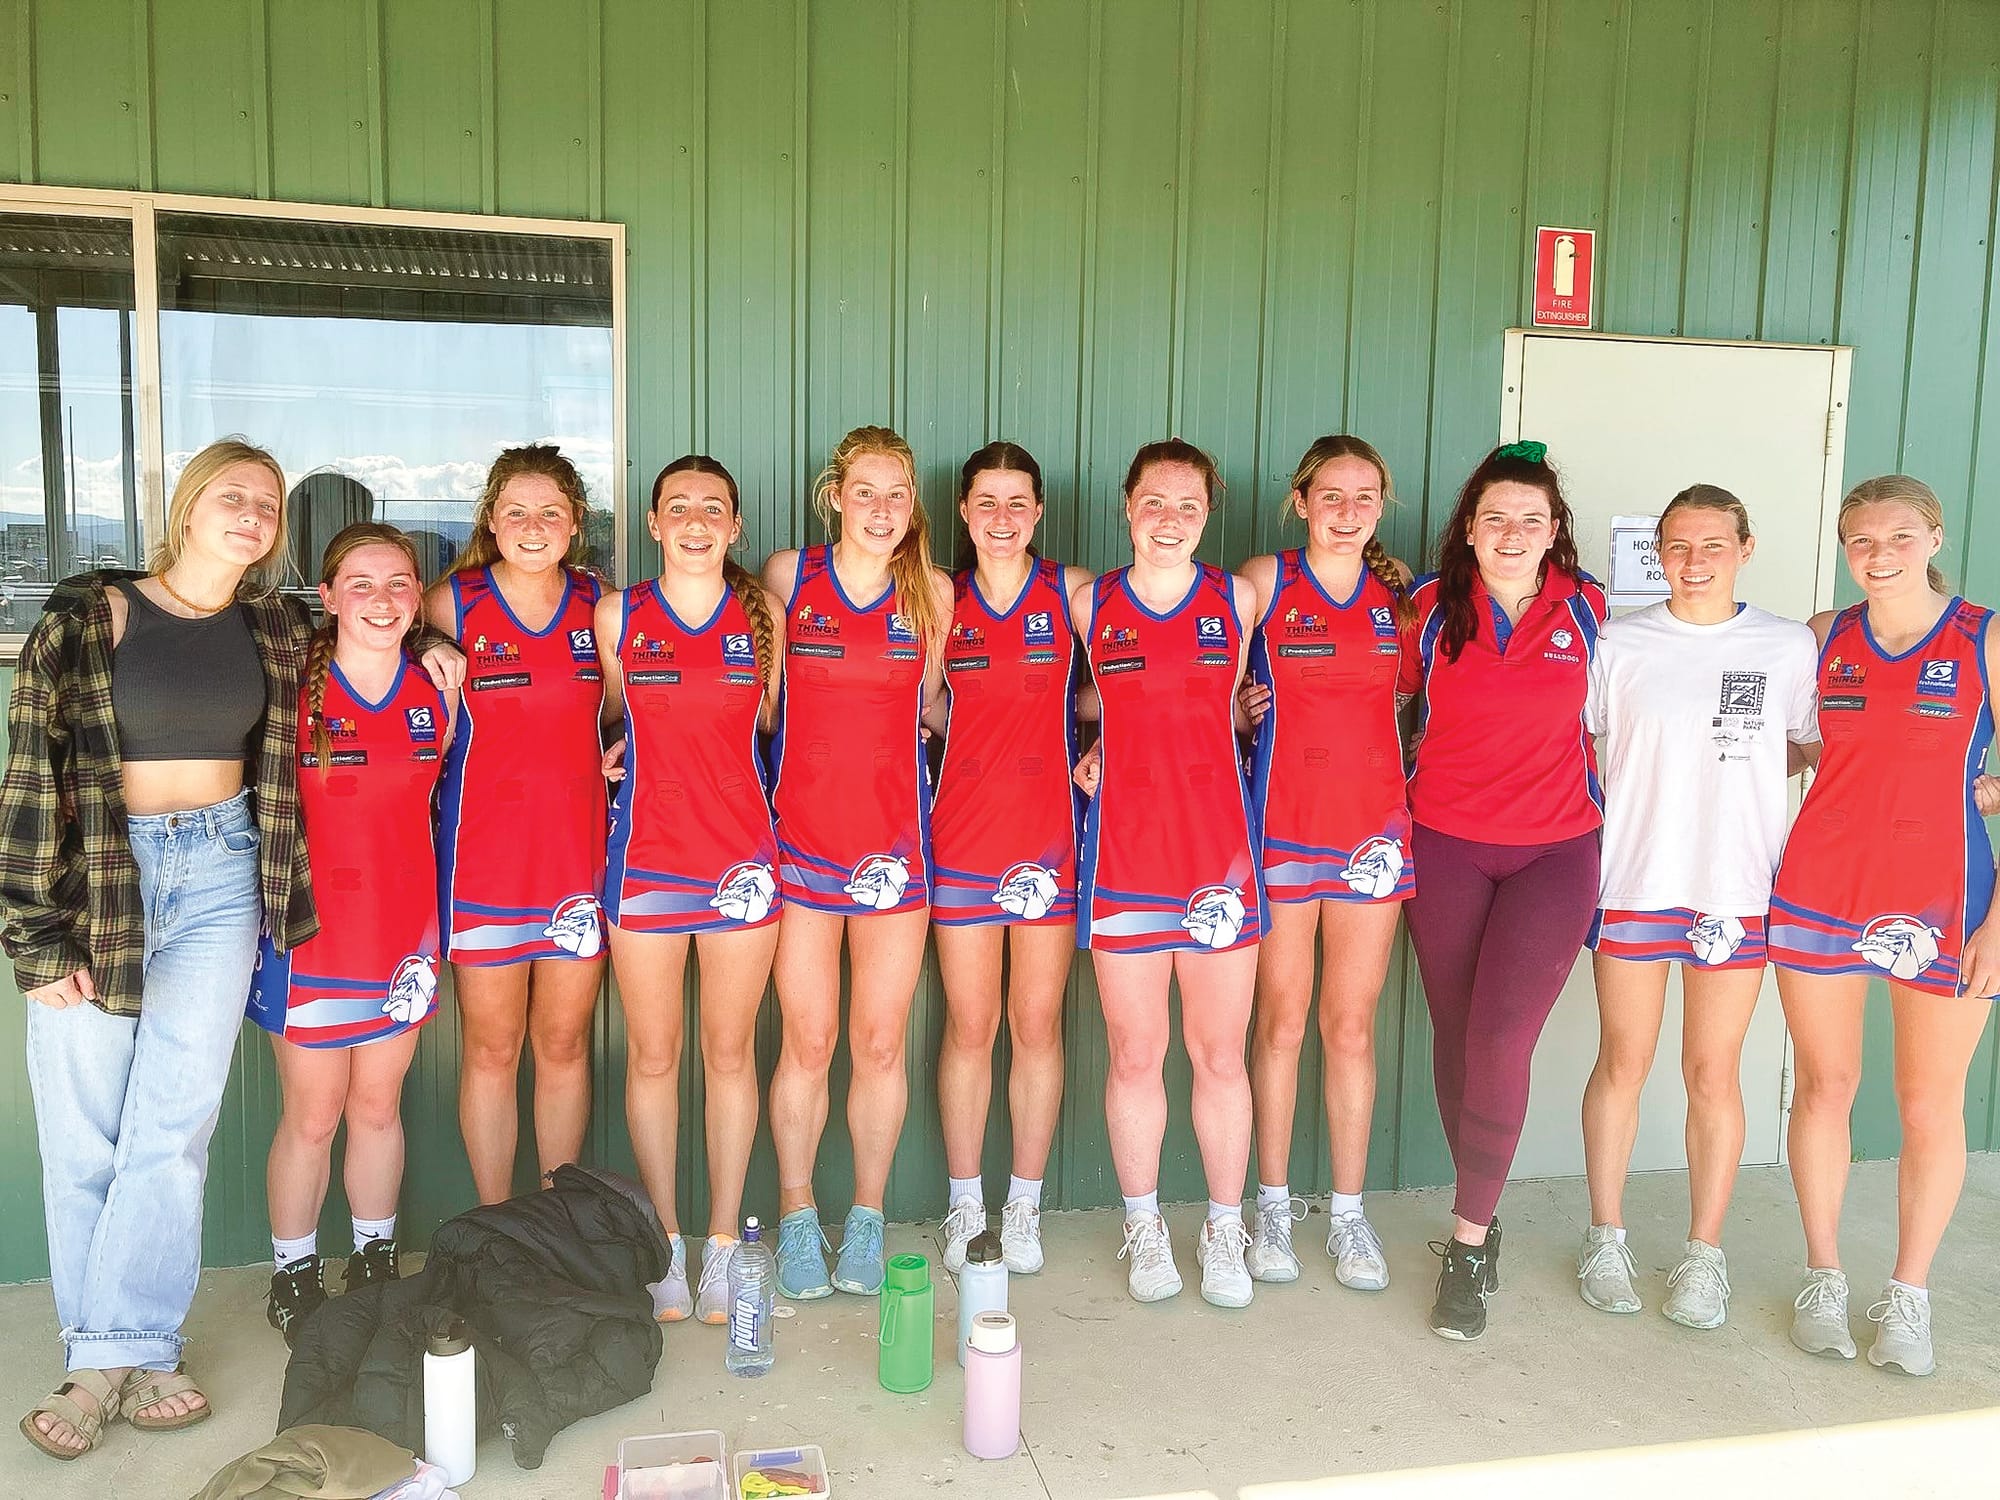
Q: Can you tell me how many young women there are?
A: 11